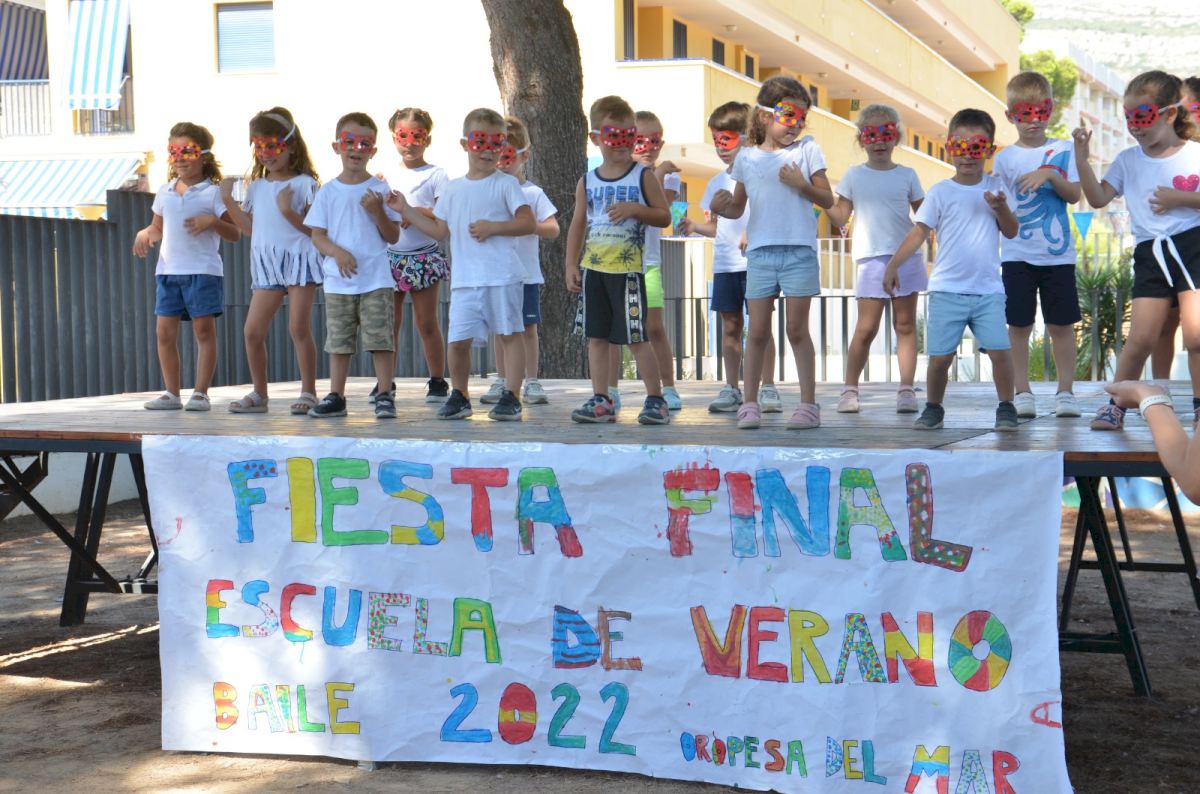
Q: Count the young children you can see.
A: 15